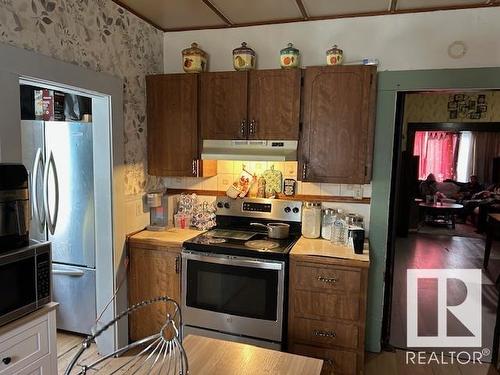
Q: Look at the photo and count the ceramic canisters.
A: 4